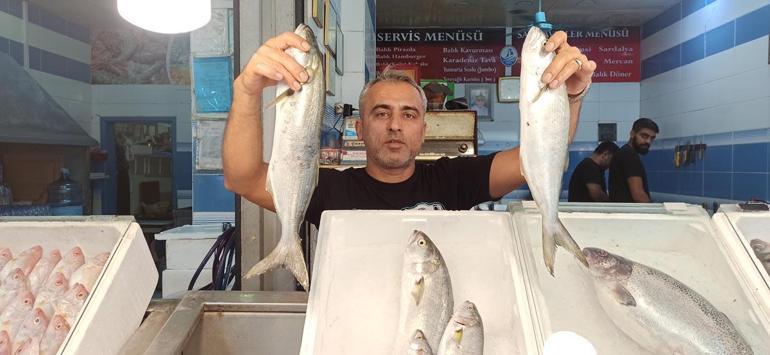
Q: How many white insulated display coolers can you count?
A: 4